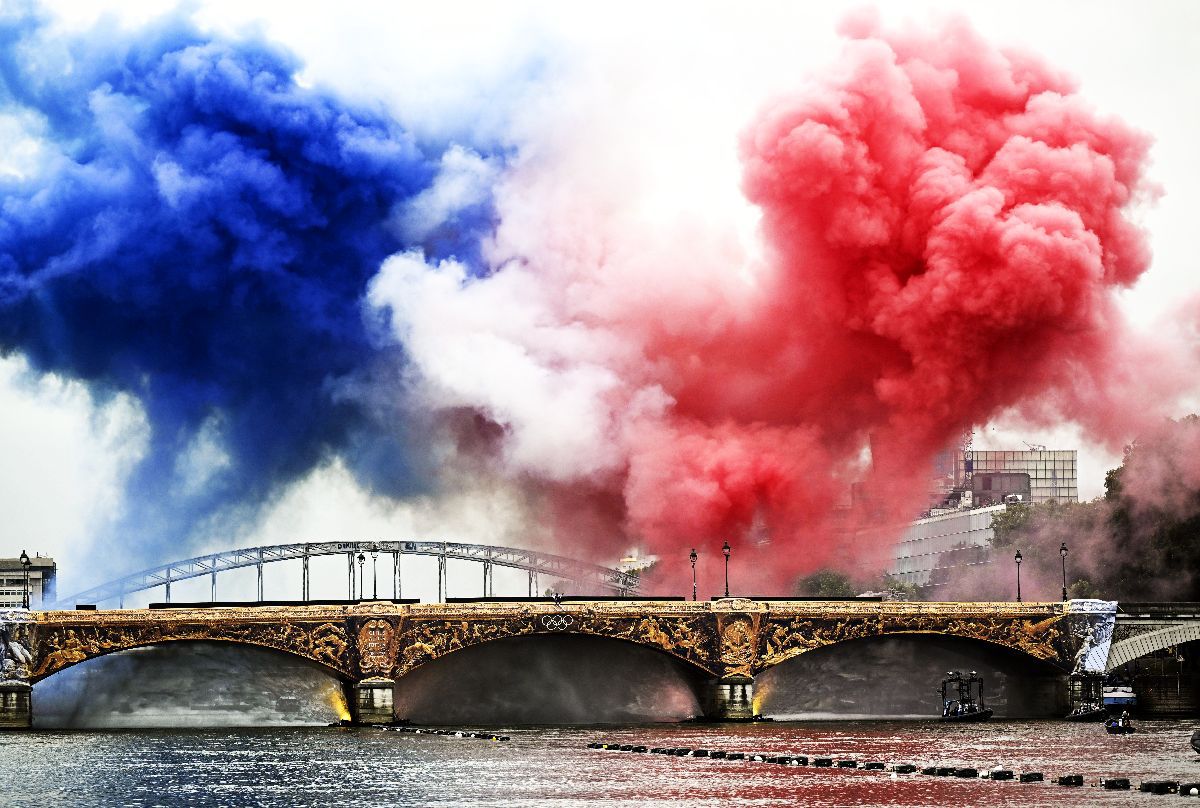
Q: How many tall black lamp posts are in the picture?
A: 8